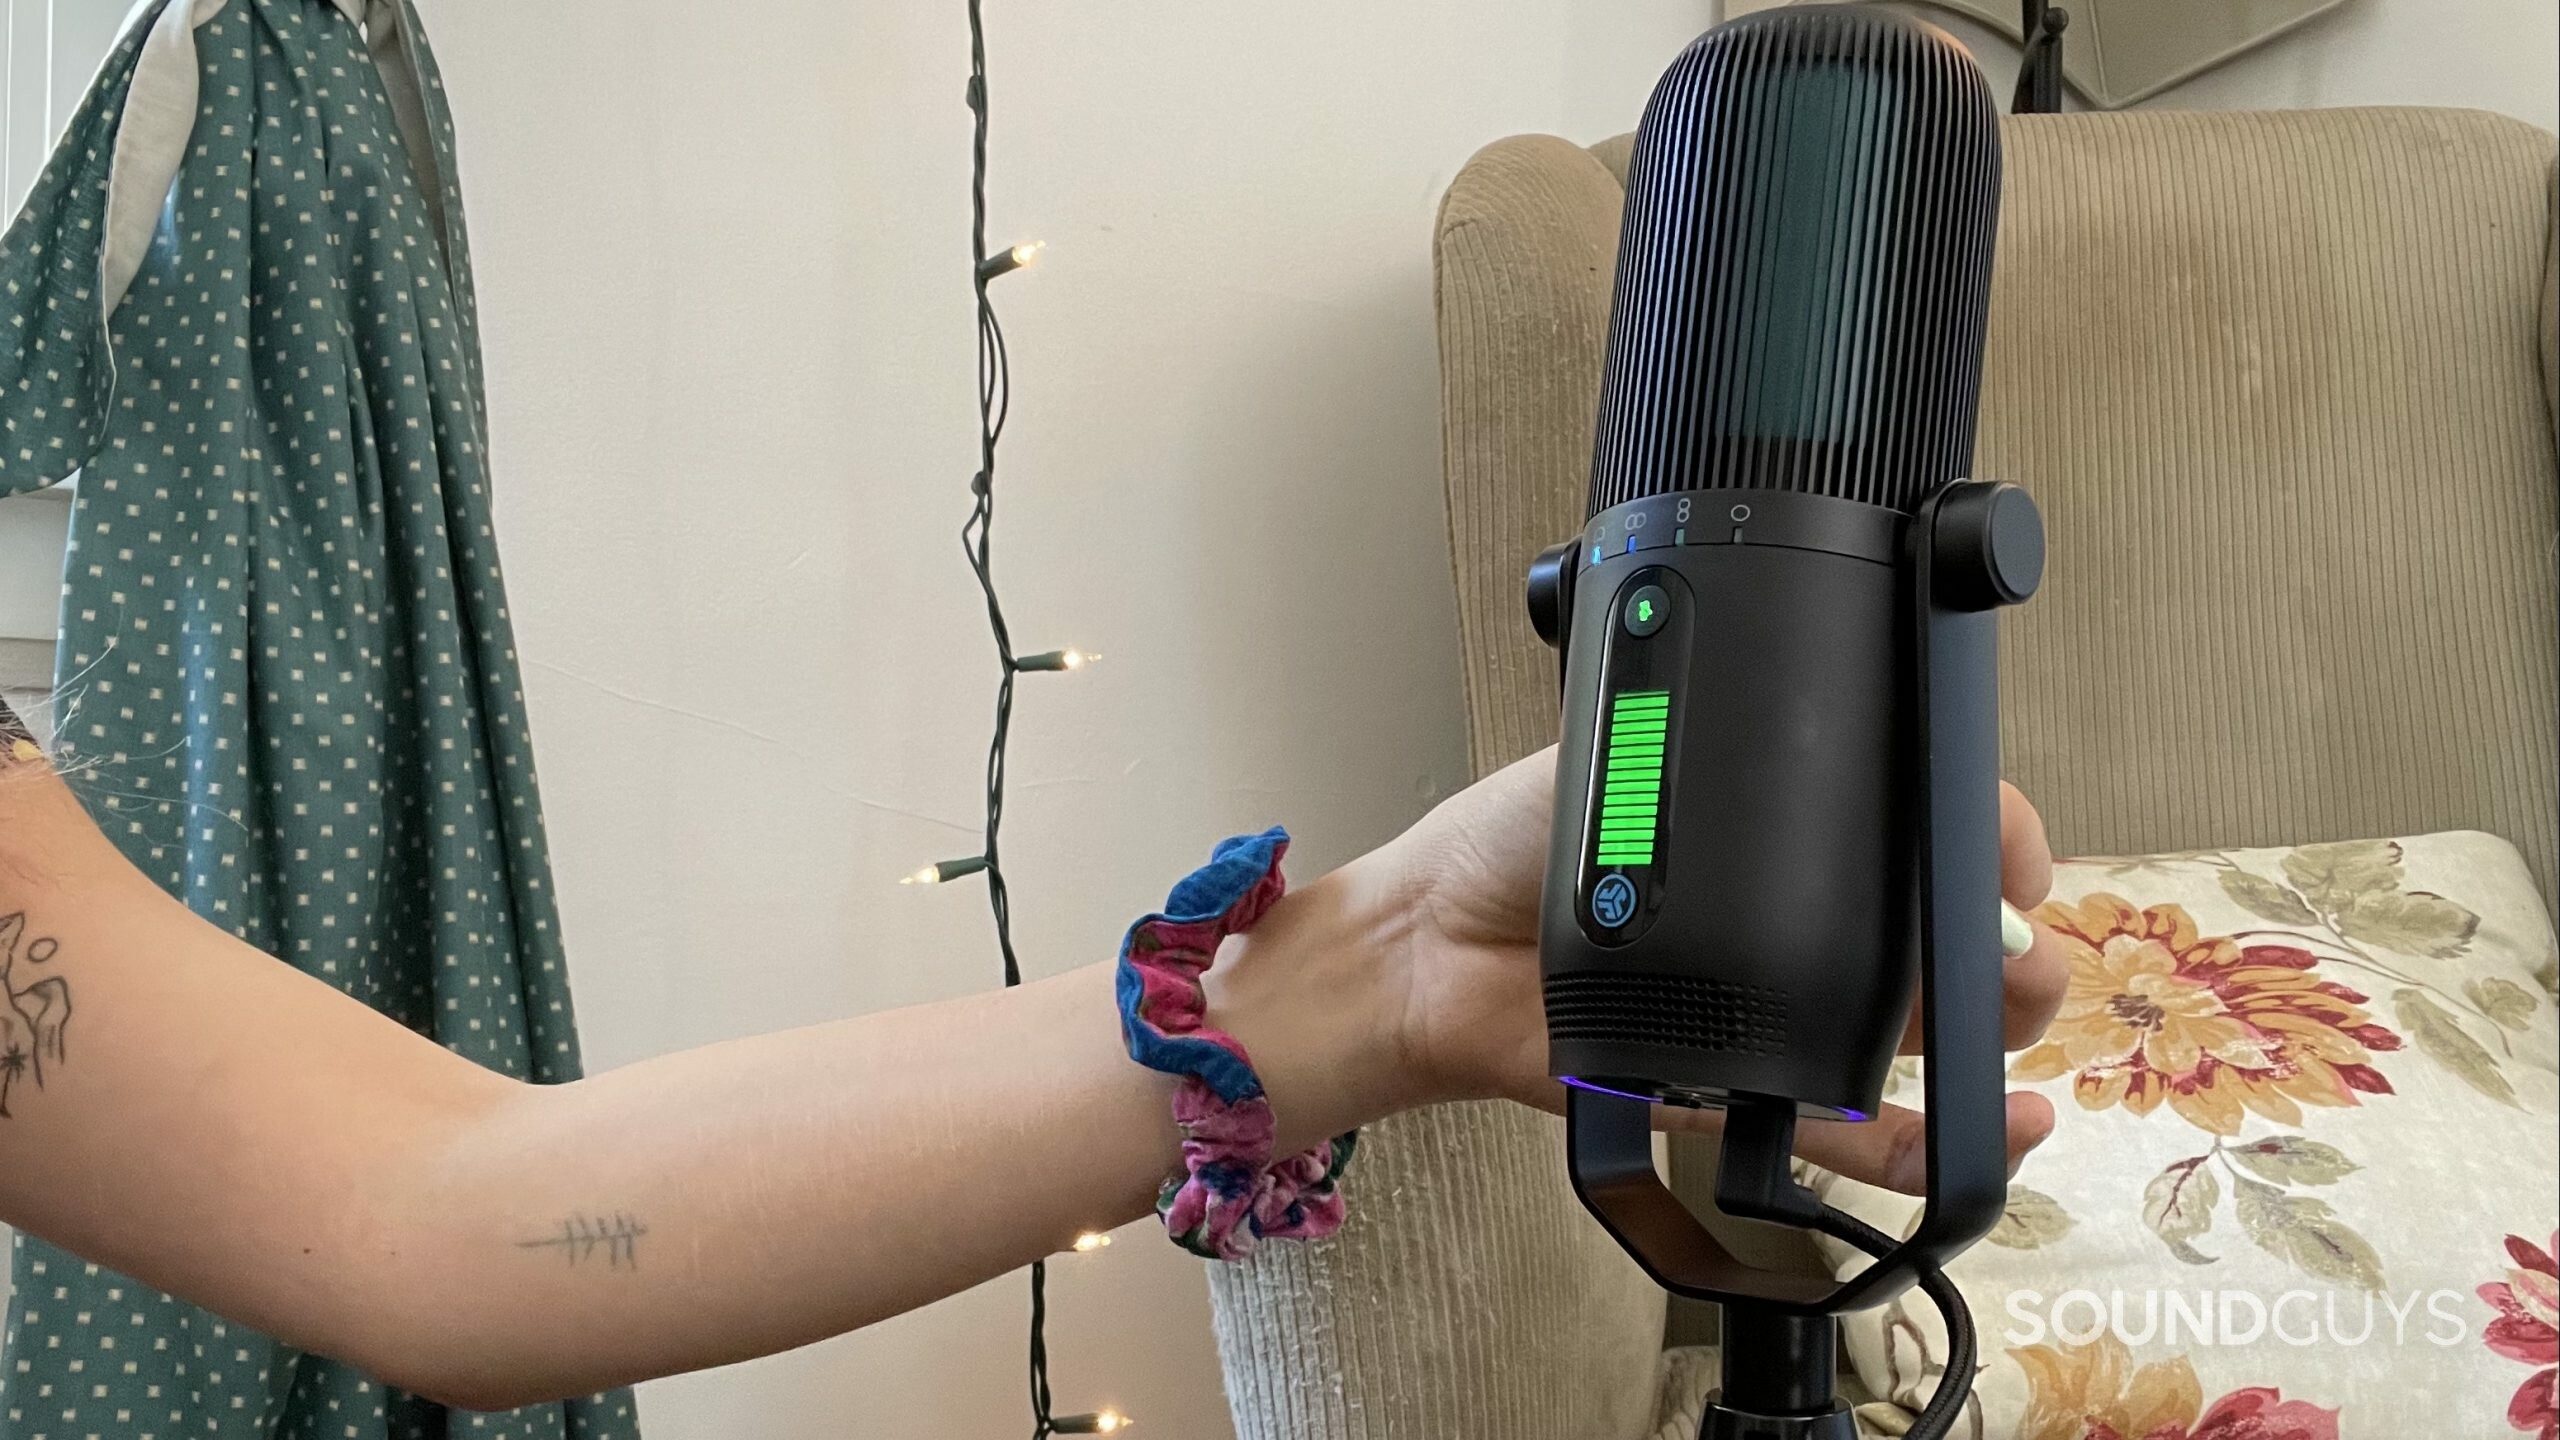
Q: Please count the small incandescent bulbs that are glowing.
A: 5